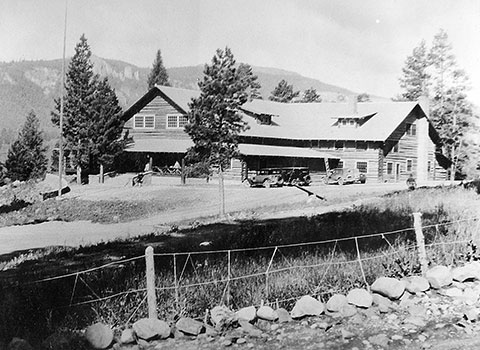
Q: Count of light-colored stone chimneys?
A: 1